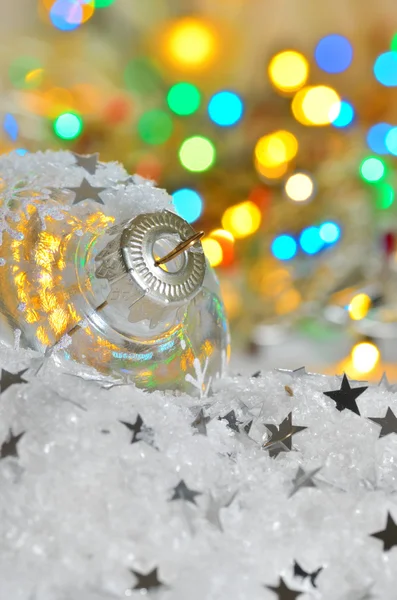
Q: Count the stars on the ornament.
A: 2